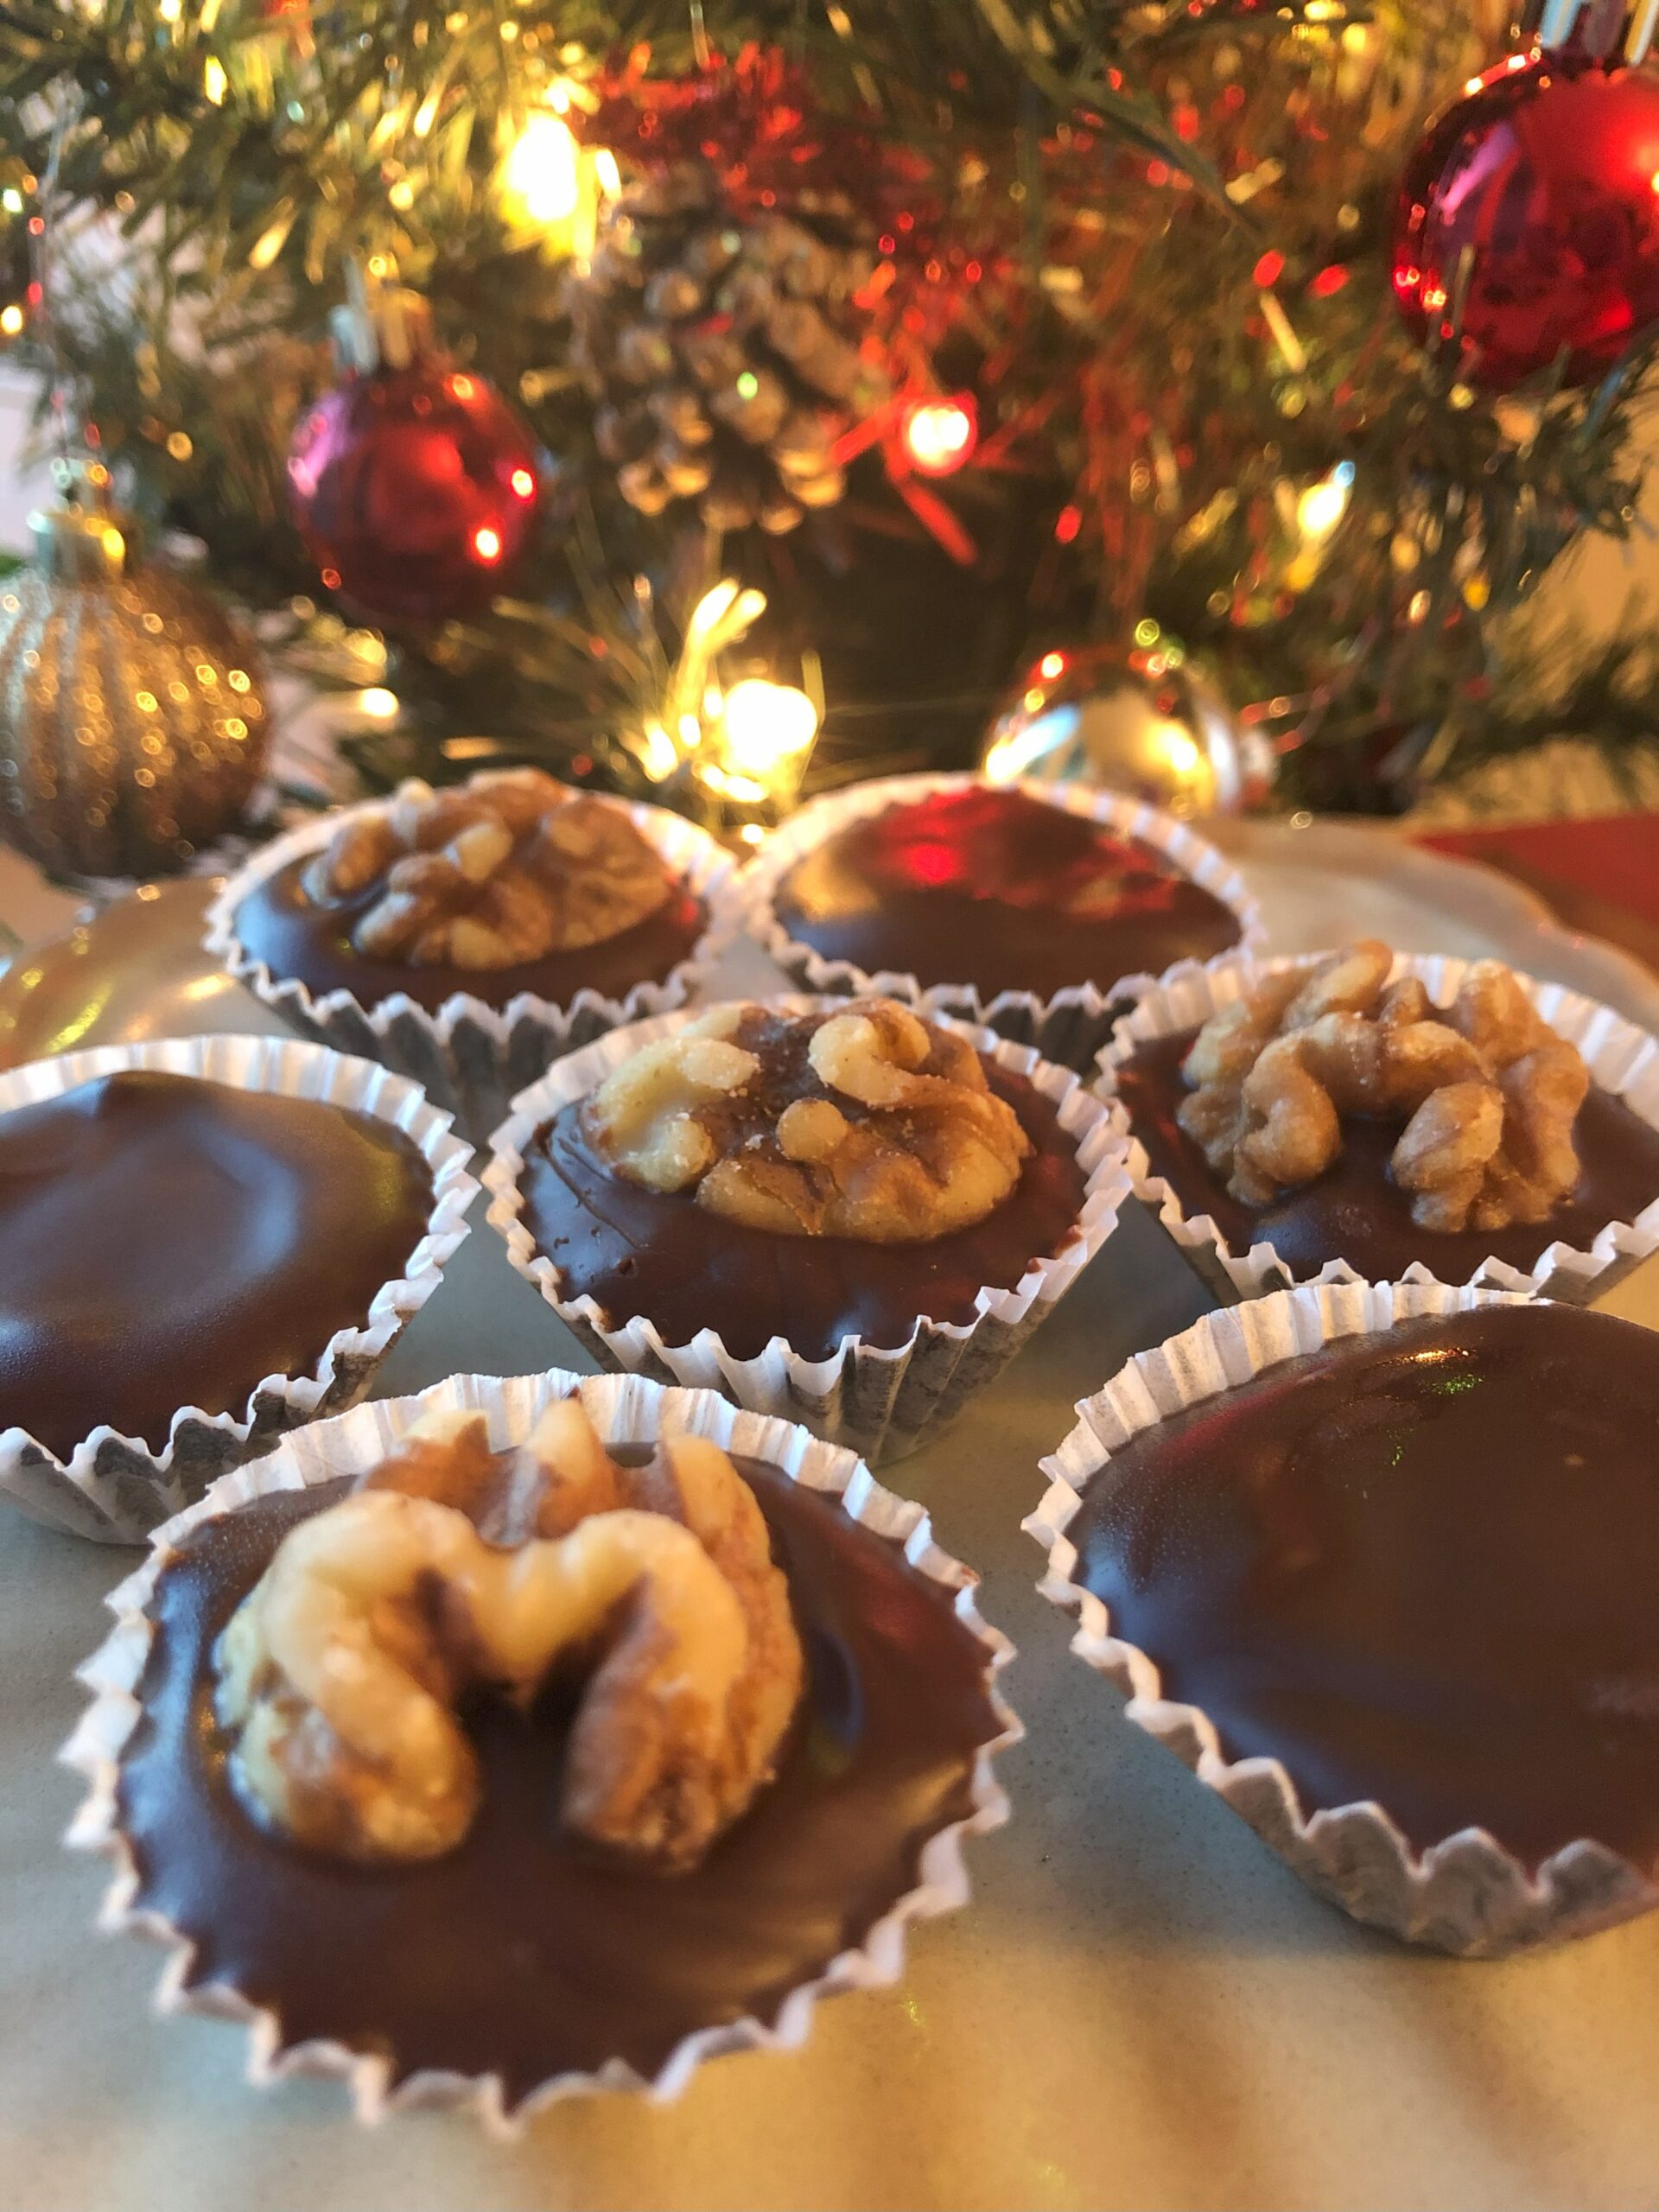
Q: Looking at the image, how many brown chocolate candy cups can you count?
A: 7